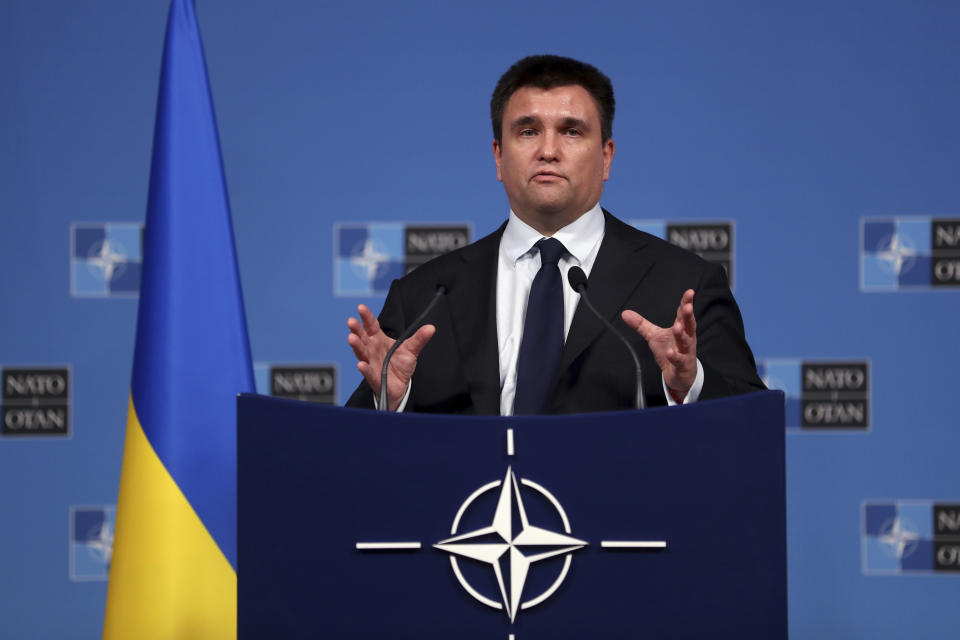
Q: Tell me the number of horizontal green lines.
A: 0